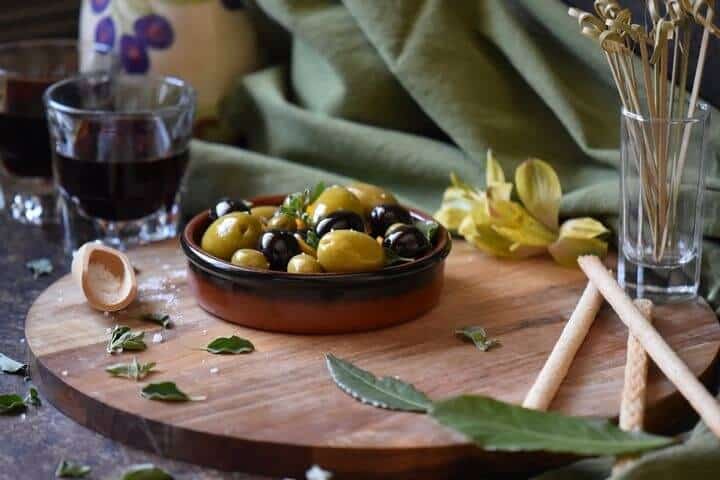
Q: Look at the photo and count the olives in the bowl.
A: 13